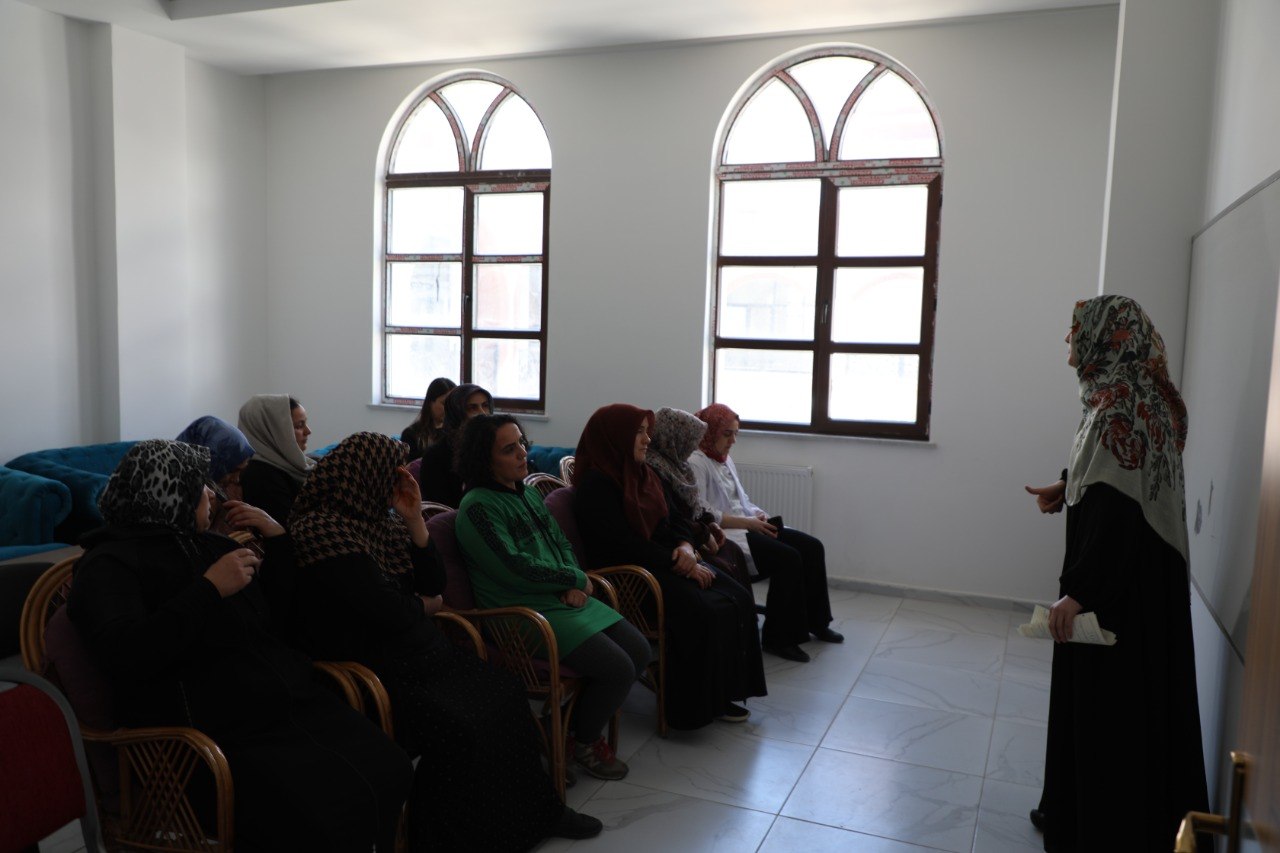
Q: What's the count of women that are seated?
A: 10